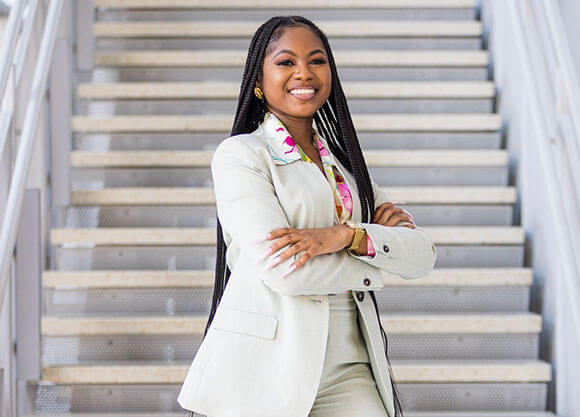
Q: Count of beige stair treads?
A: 11